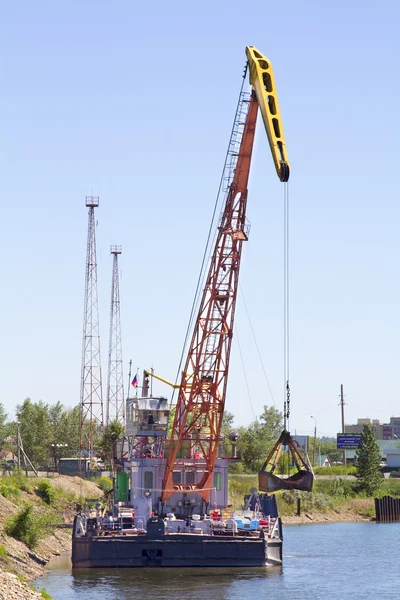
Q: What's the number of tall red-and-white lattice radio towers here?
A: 2